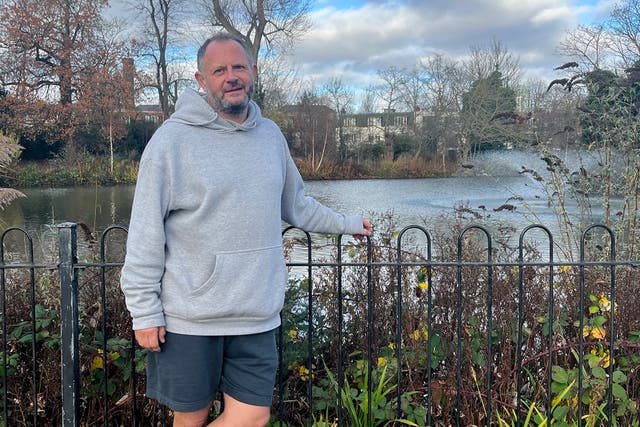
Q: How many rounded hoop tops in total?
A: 8